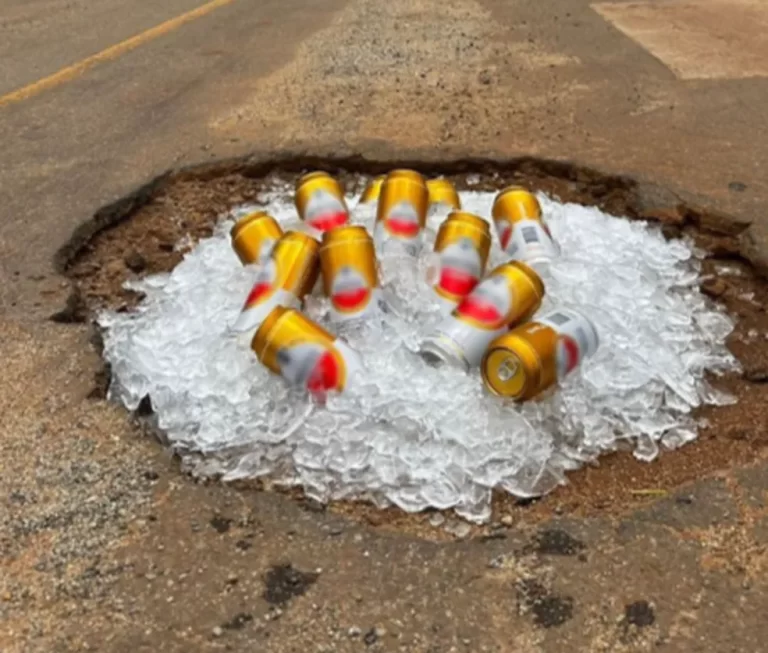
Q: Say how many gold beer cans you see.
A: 12